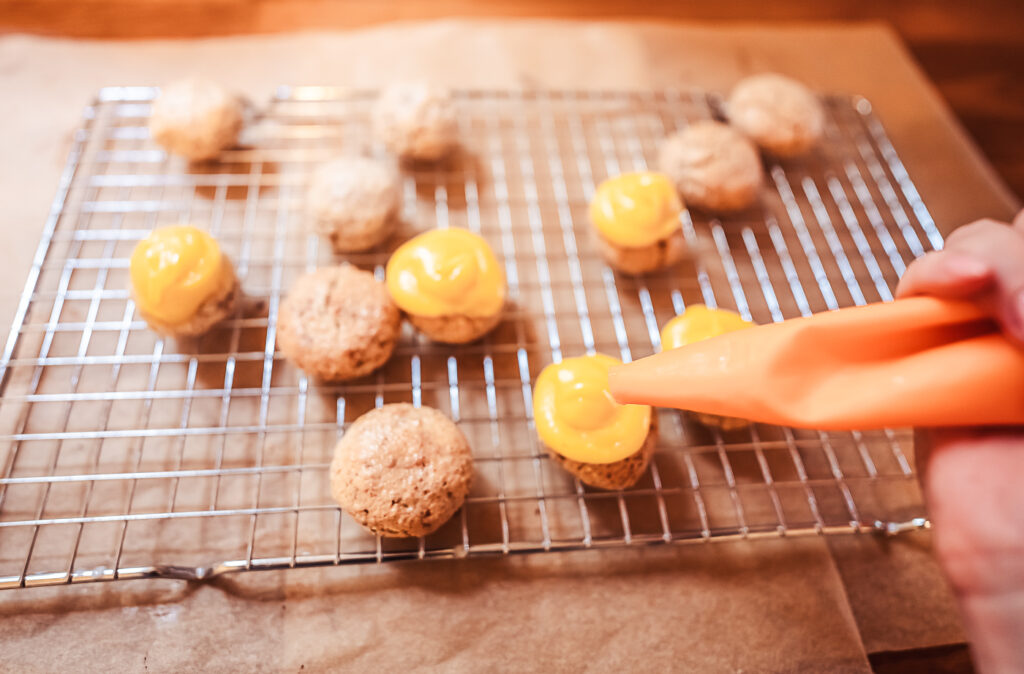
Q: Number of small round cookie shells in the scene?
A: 12